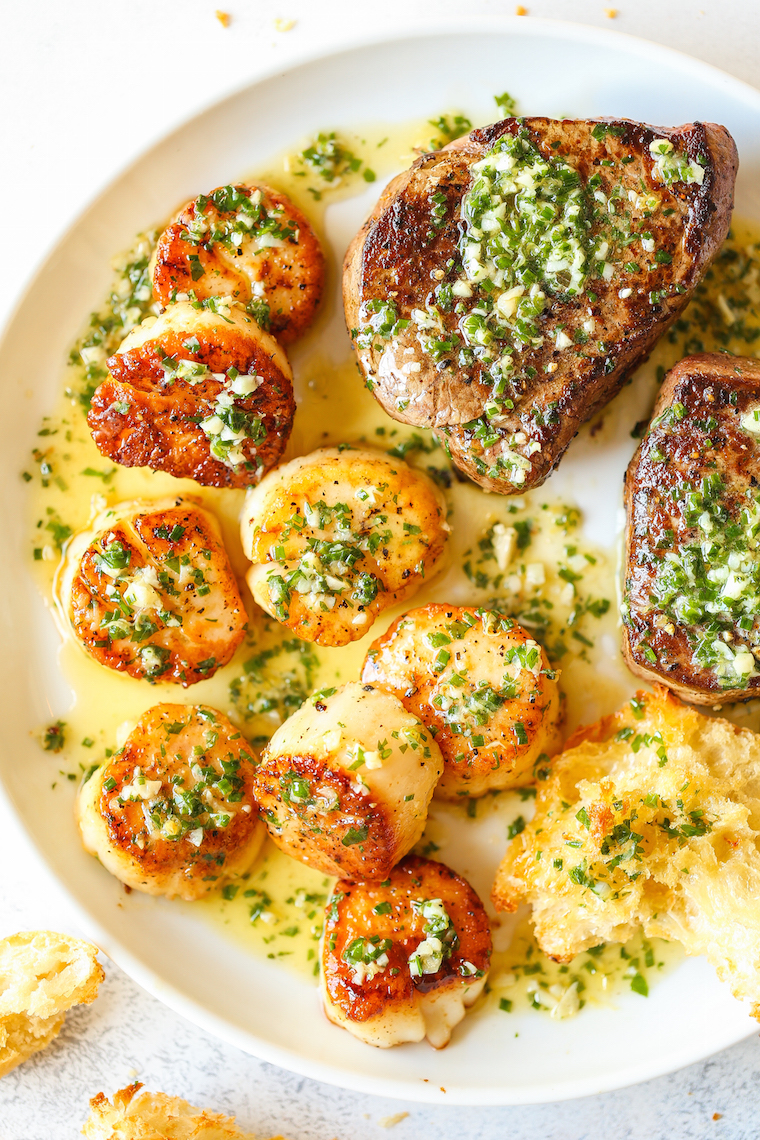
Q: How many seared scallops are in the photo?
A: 8